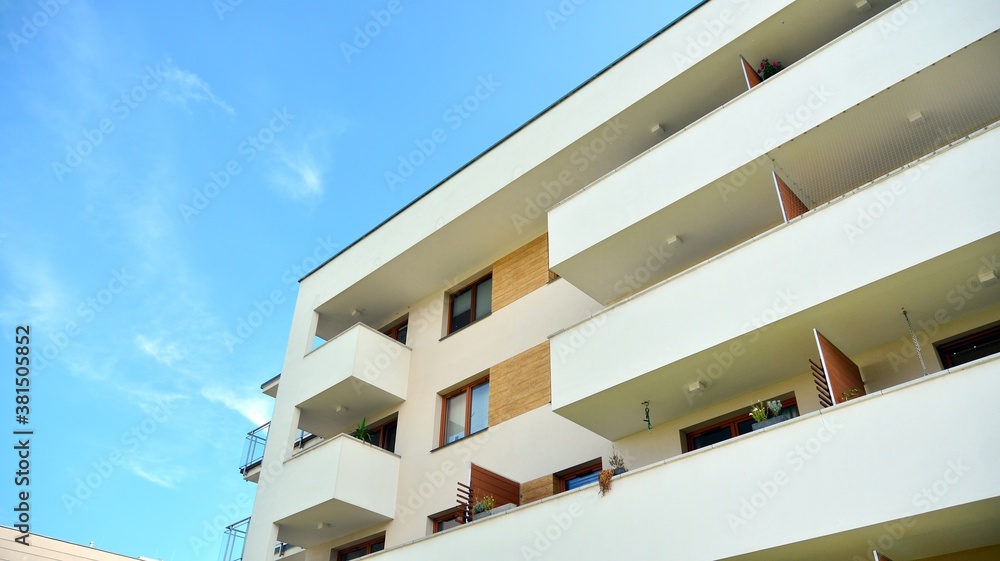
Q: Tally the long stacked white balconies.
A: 3